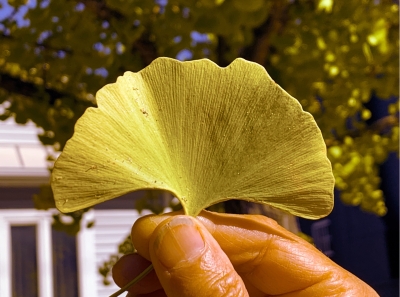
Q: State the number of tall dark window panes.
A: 2